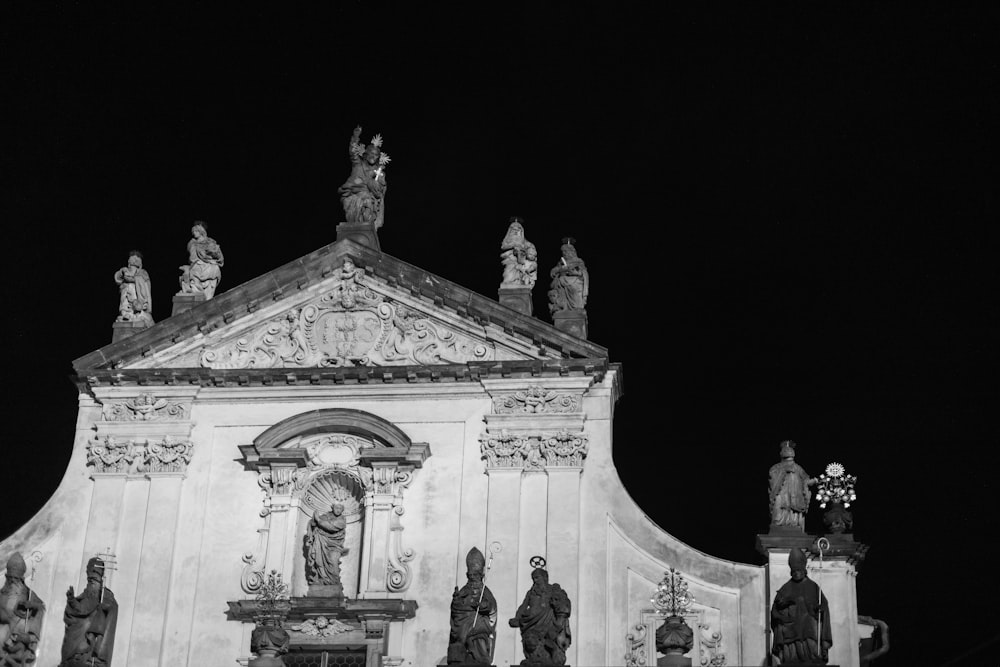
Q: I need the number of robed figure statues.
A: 12